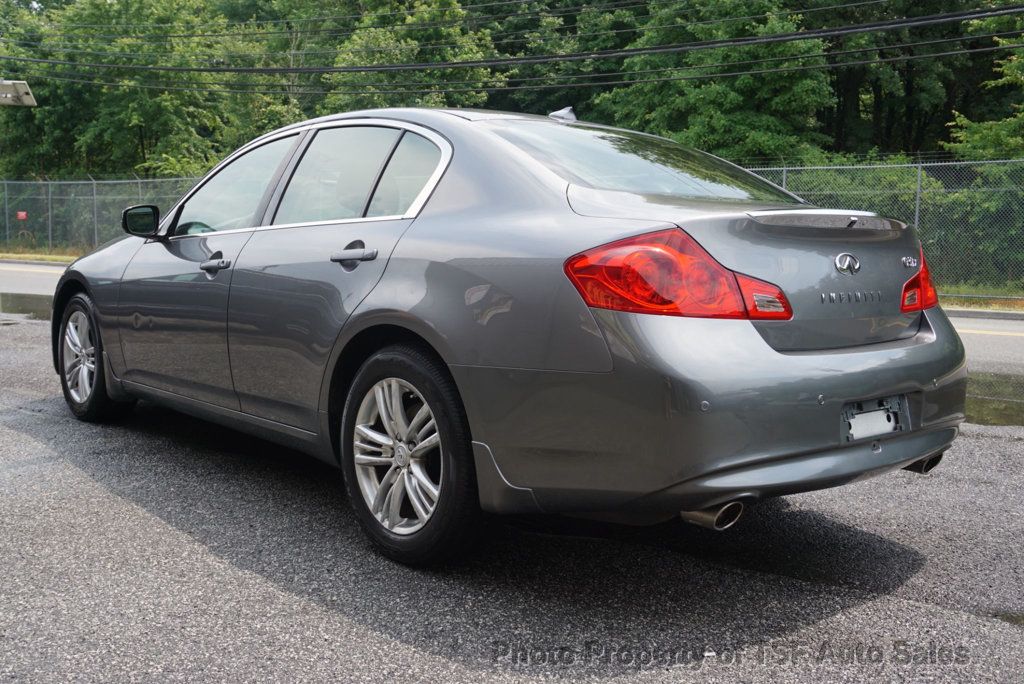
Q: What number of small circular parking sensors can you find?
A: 3